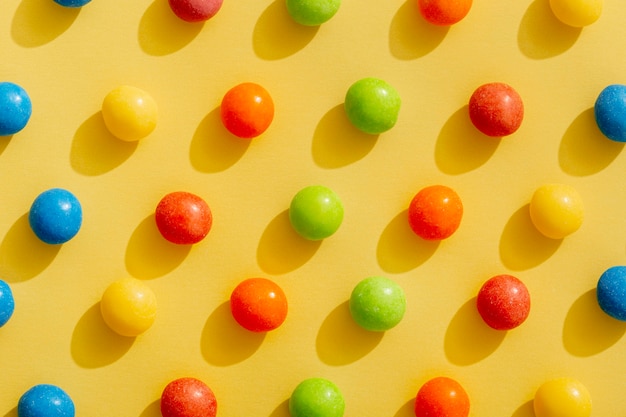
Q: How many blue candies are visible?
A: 7